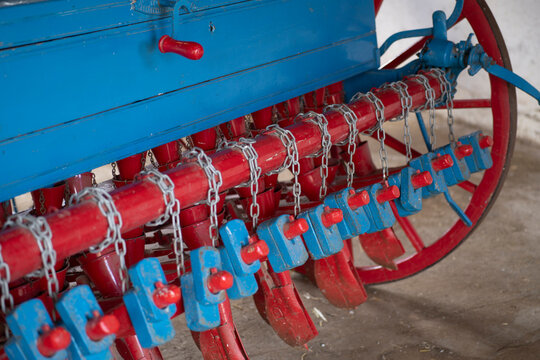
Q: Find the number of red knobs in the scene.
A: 14